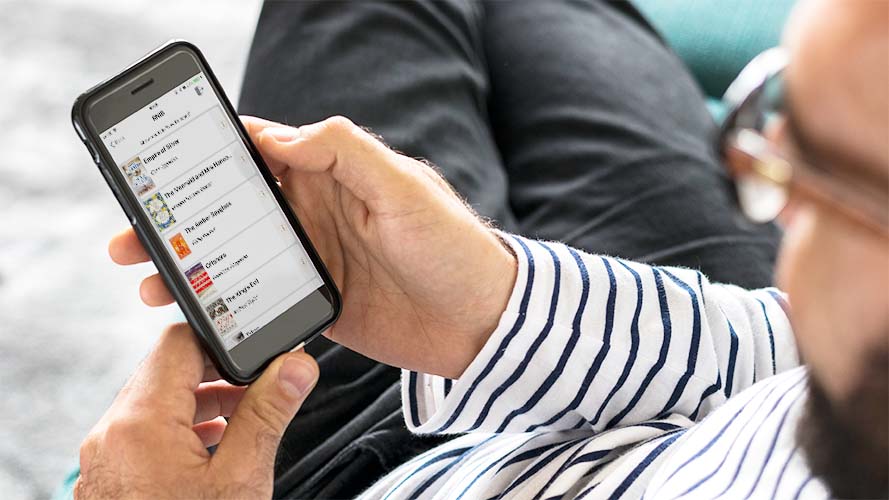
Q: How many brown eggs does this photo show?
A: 0